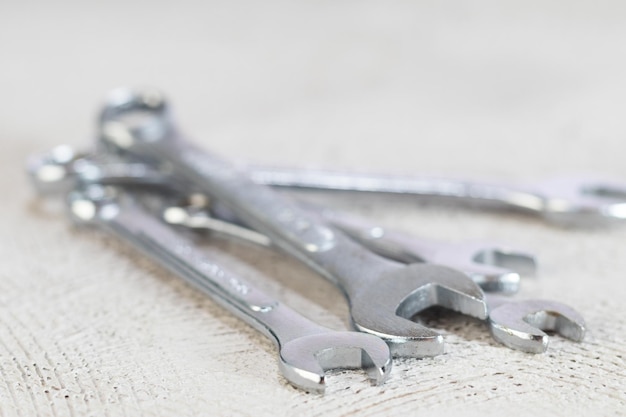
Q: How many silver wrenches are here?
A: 5